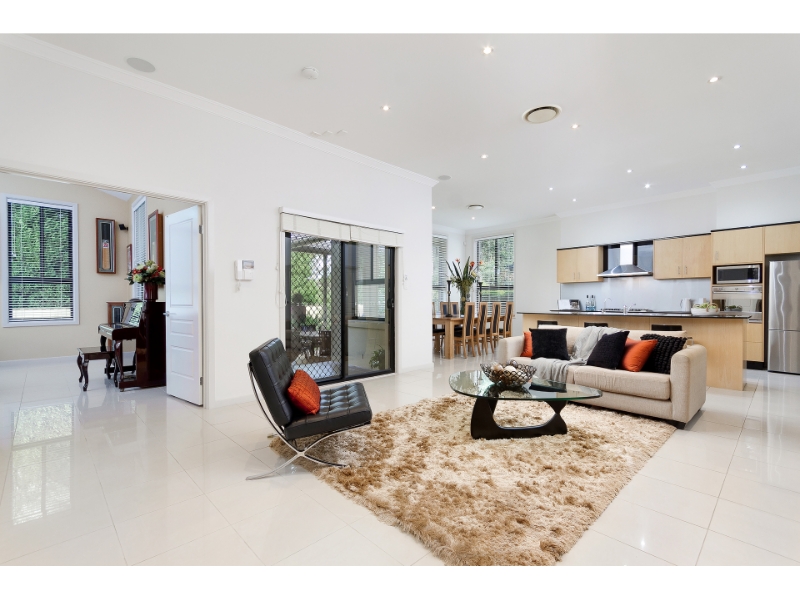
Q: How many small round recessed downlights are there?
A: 13